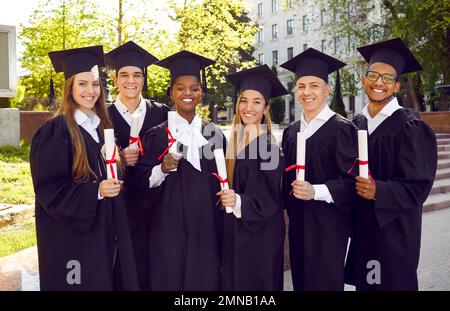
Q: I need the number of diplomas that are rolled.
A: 6